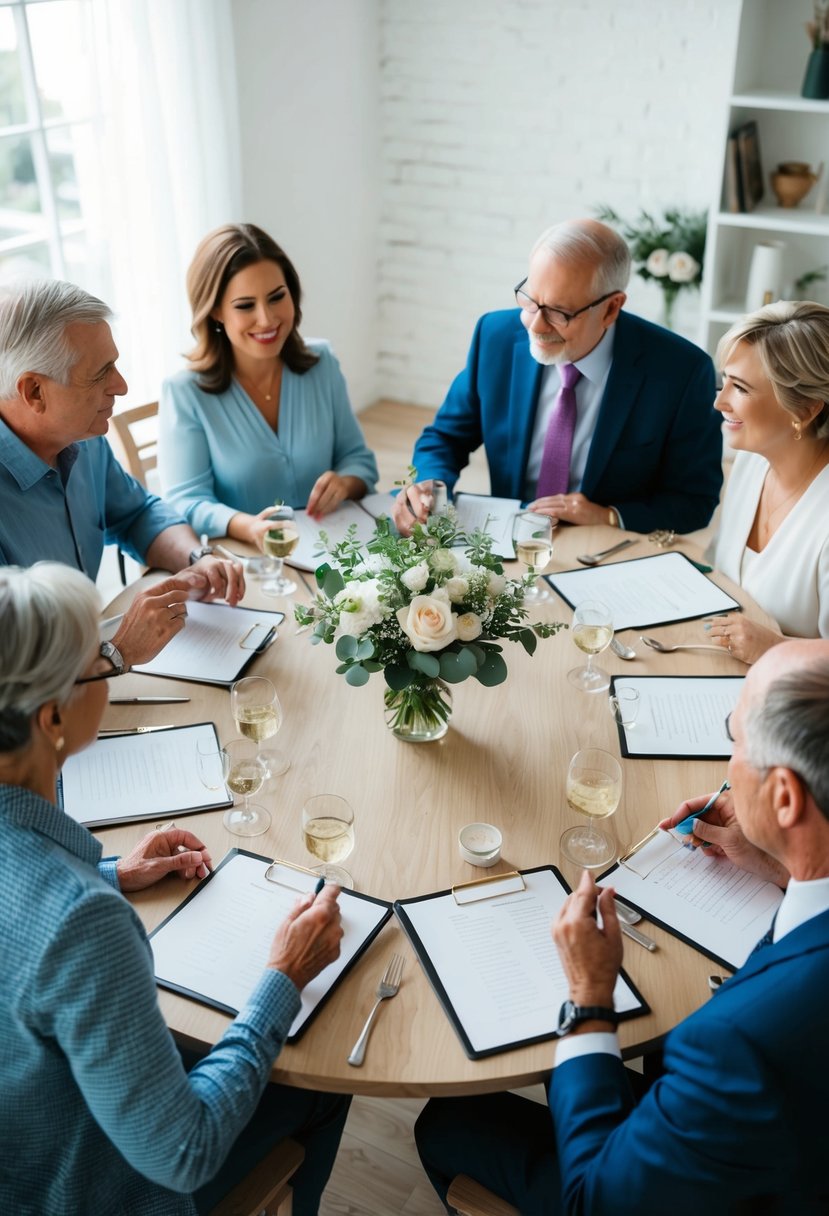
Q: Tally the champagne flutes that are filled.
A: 7